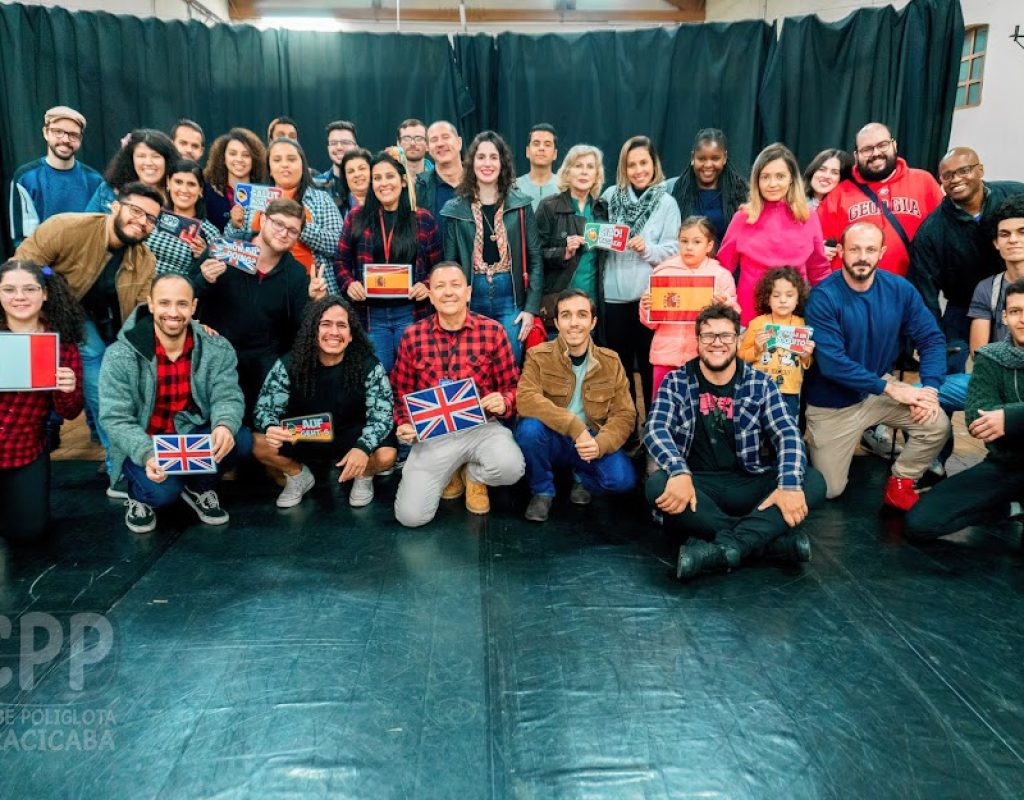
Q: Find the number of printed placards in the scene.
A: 11